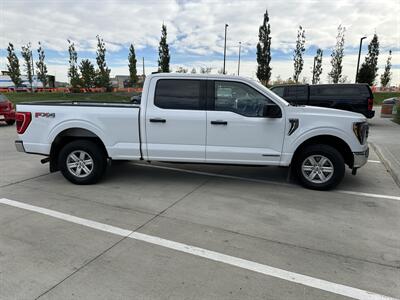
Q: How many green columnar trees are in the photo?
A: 13